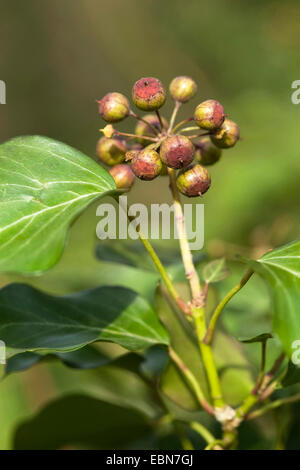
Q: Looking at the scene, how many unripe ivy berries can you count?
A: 12